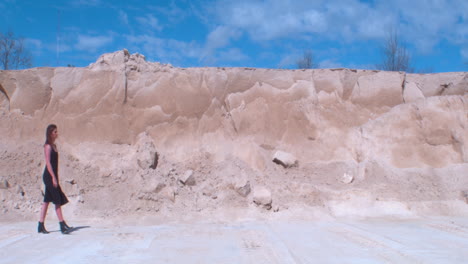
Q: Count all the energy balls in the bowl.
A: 0